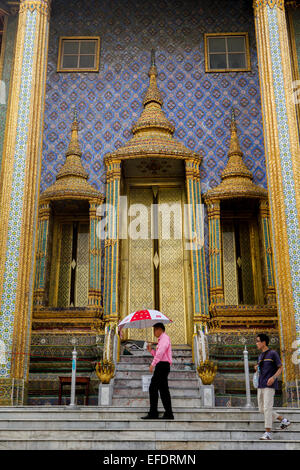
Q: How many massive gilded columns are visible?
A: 2